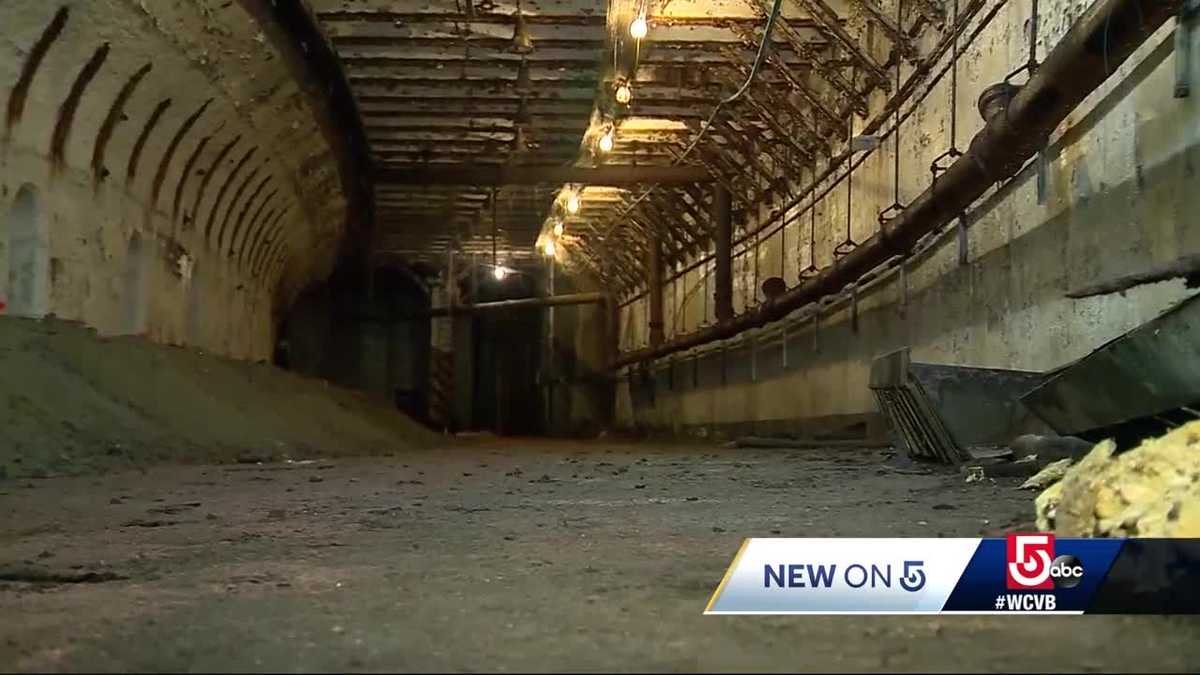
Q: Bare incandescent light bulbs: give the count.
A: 7